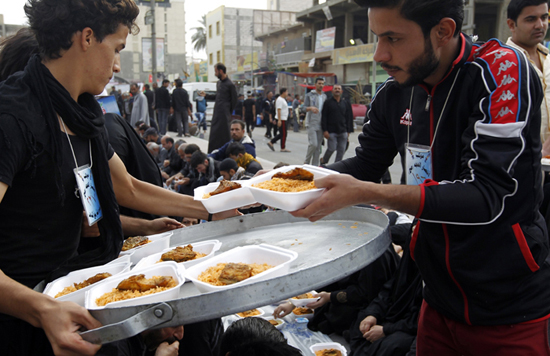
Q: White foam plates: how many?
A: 12